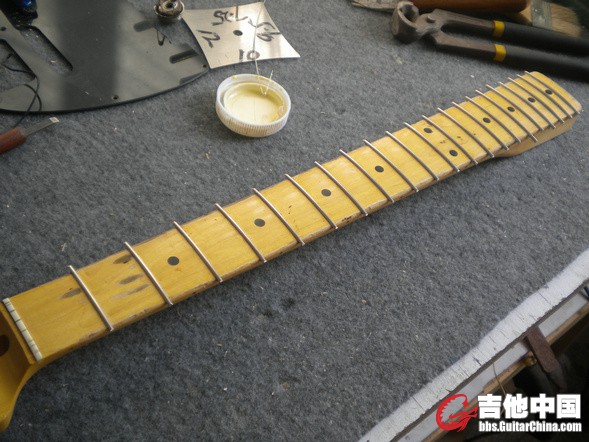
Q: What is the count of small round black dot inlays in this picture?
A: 10